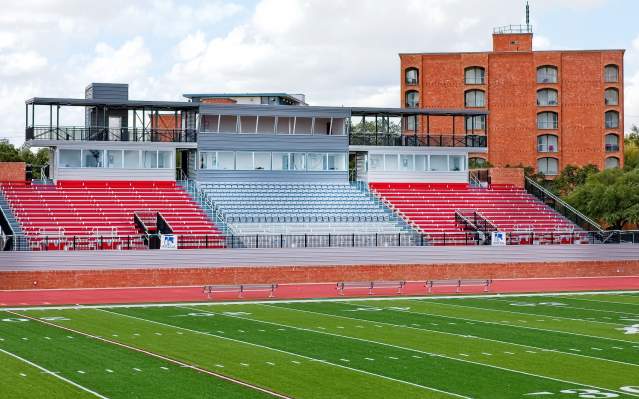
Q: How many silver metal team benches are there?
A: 3